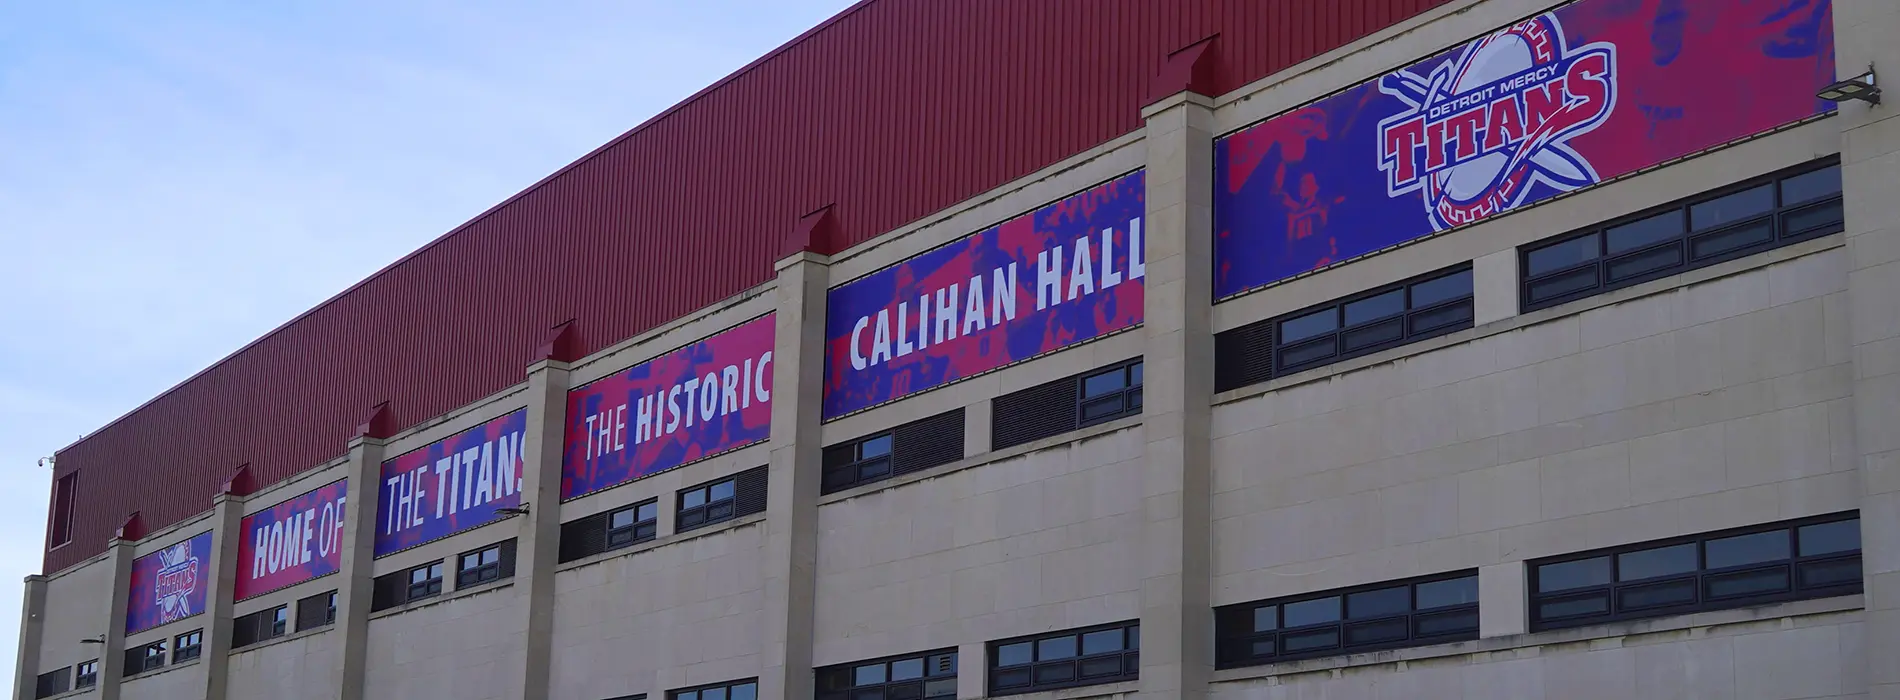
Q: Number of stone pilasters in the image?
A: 8